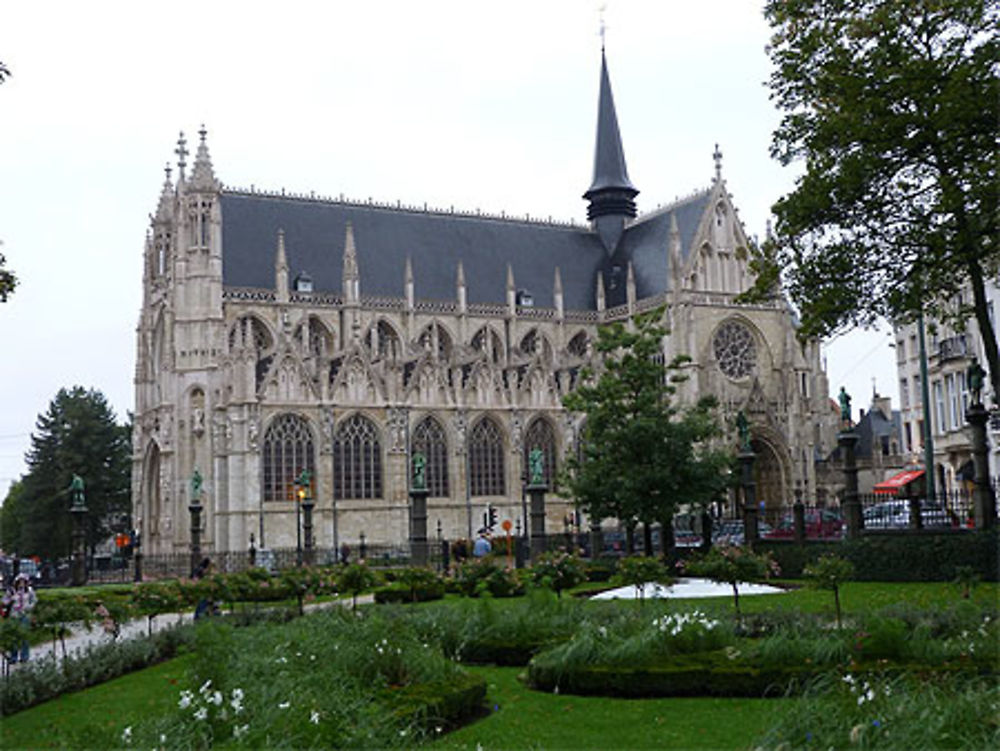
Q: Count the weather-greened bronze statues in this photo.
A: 8